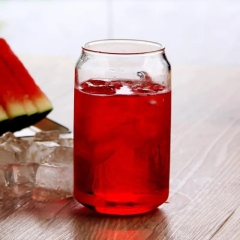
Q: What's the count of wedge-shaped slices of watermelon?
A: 4